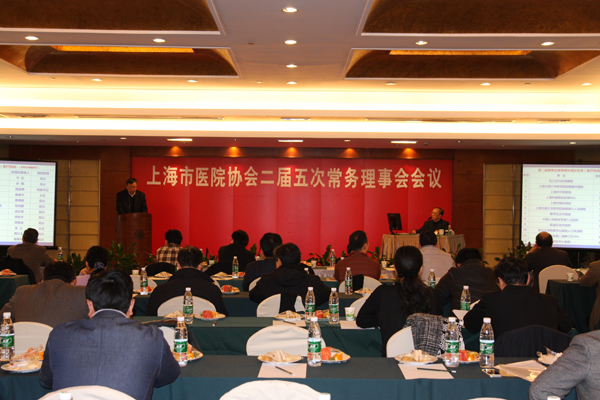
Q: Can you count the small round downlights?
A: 13